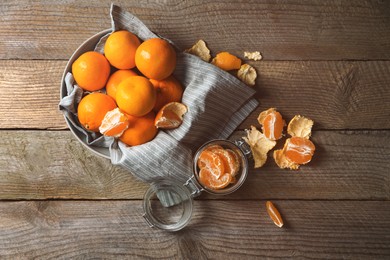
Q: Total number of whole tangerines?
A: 8